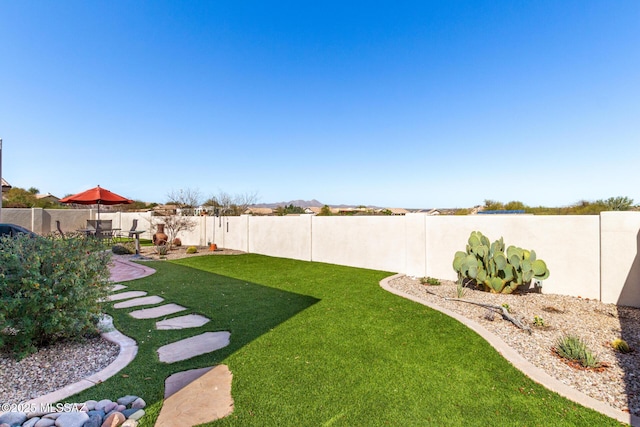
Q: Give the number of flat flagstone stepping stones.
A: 7